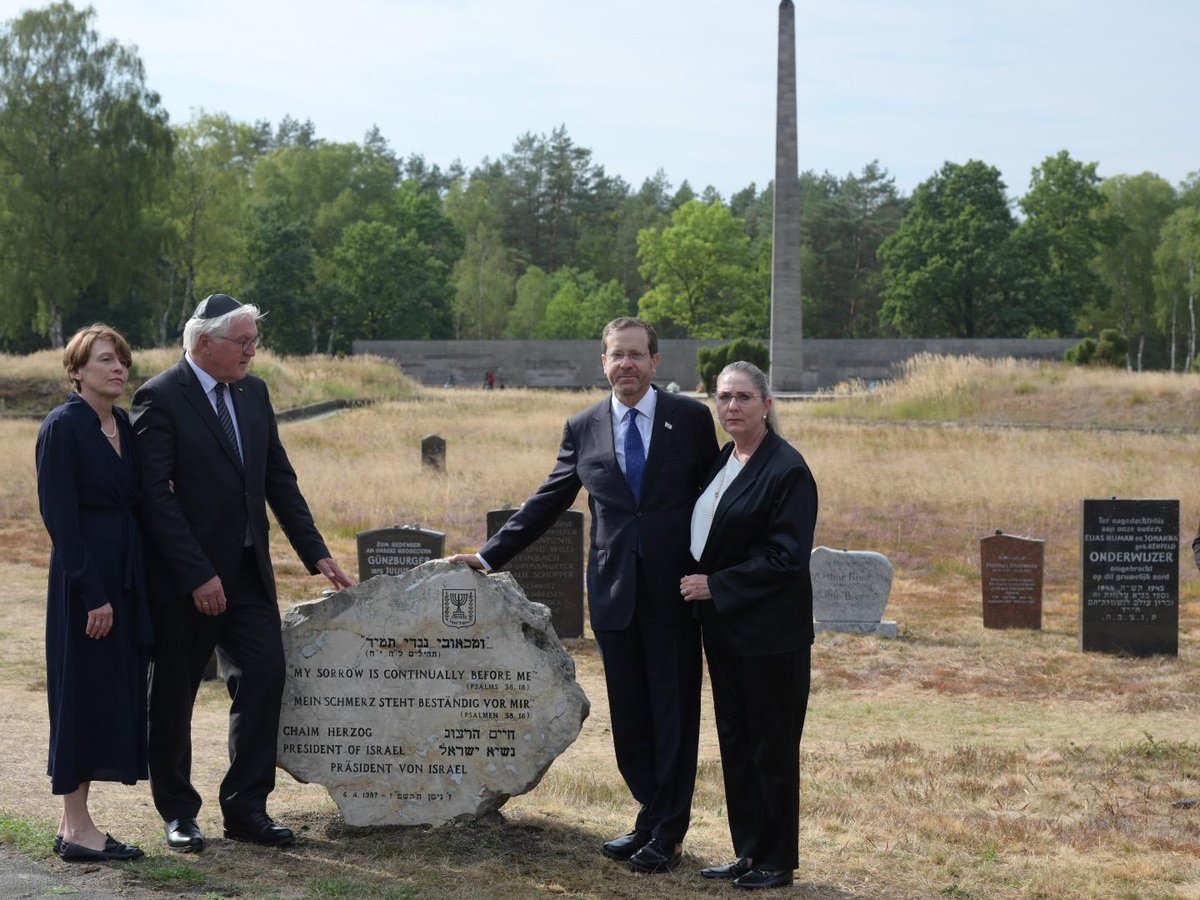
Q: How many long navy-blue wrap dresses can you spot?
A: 1